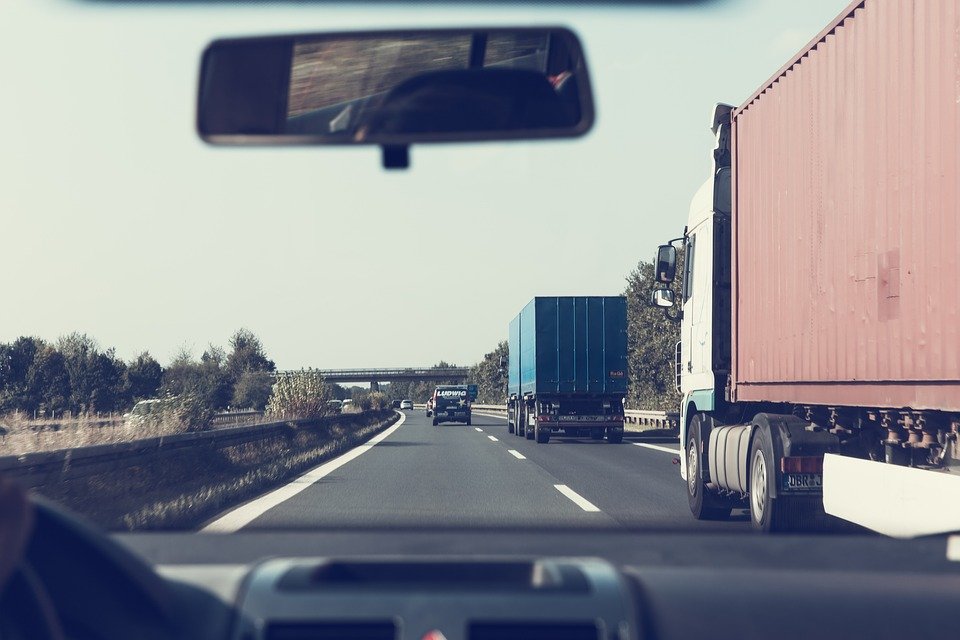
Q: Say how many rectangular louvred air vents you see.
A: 2